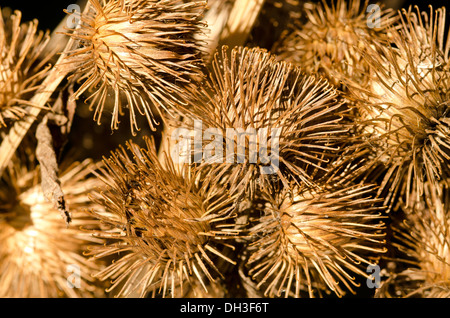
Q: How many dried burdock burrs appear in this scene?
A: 9